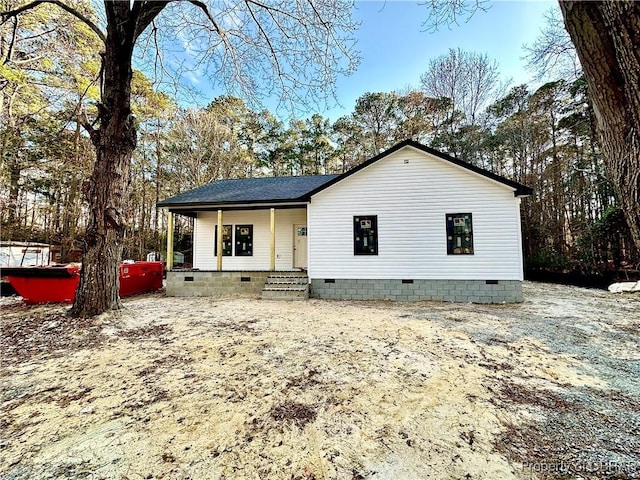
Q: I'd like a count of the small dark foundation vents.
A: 5